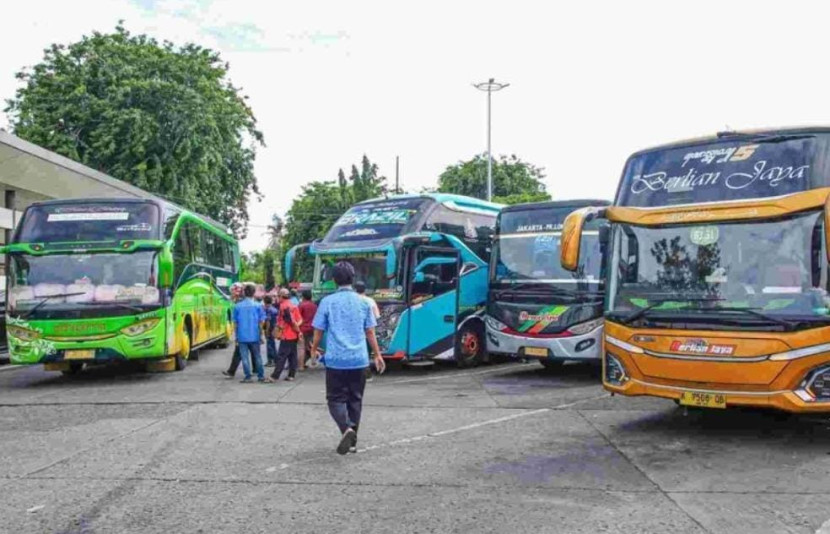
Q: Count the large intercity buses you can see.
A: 4